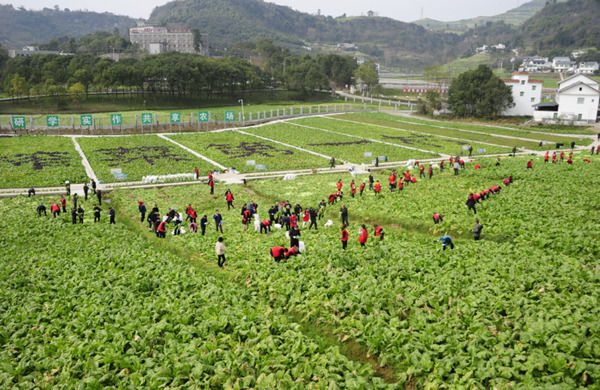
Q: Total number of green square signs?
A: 8